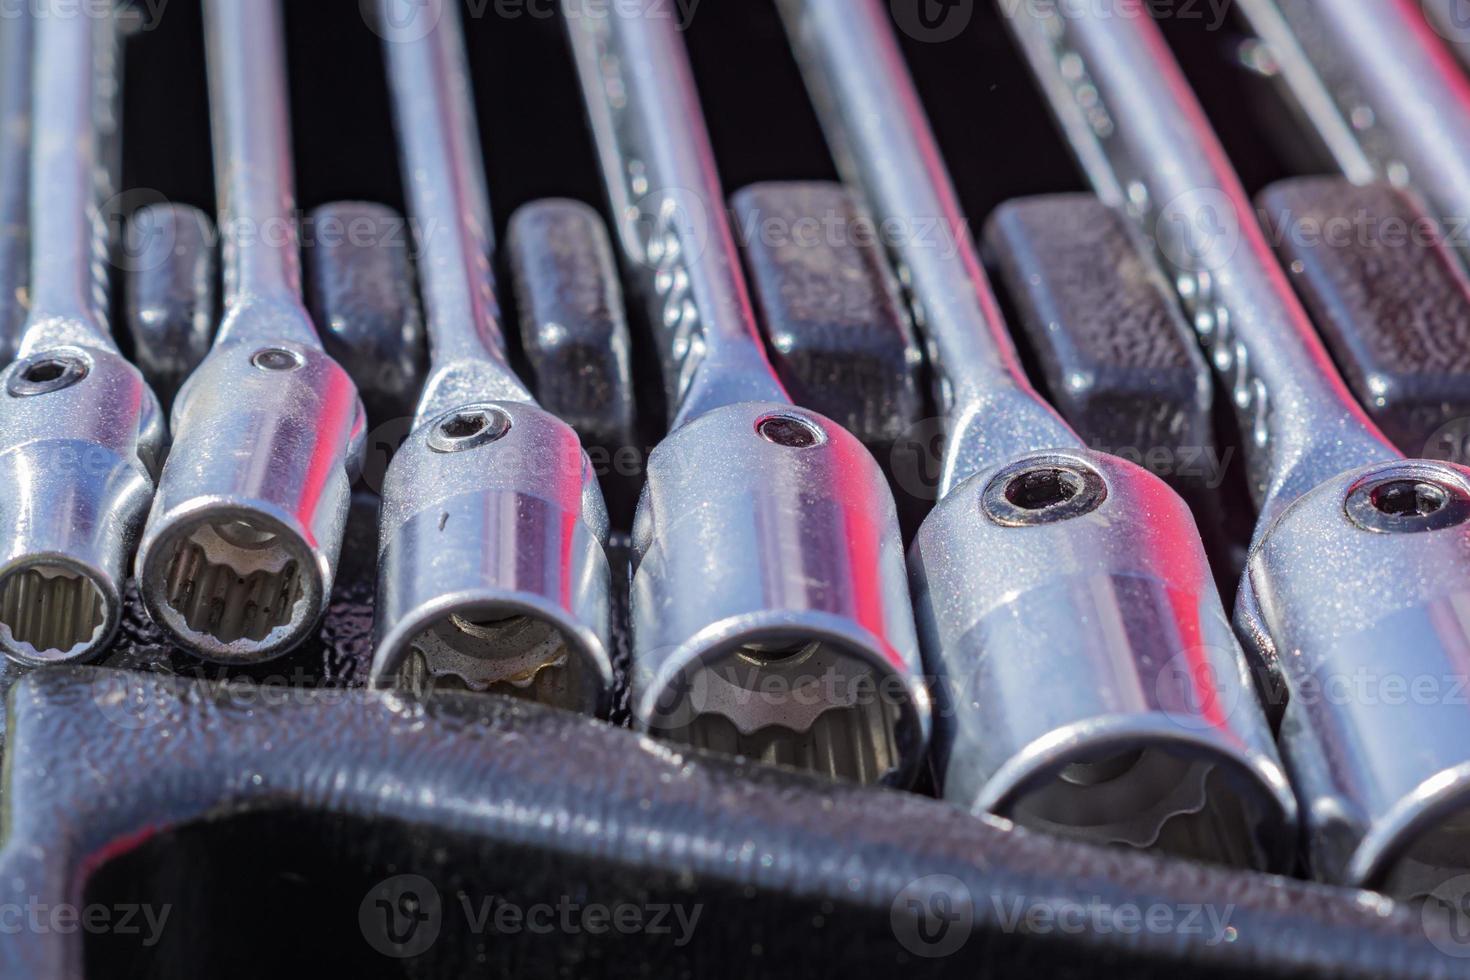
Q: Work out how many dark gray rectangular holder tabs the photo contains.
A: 6